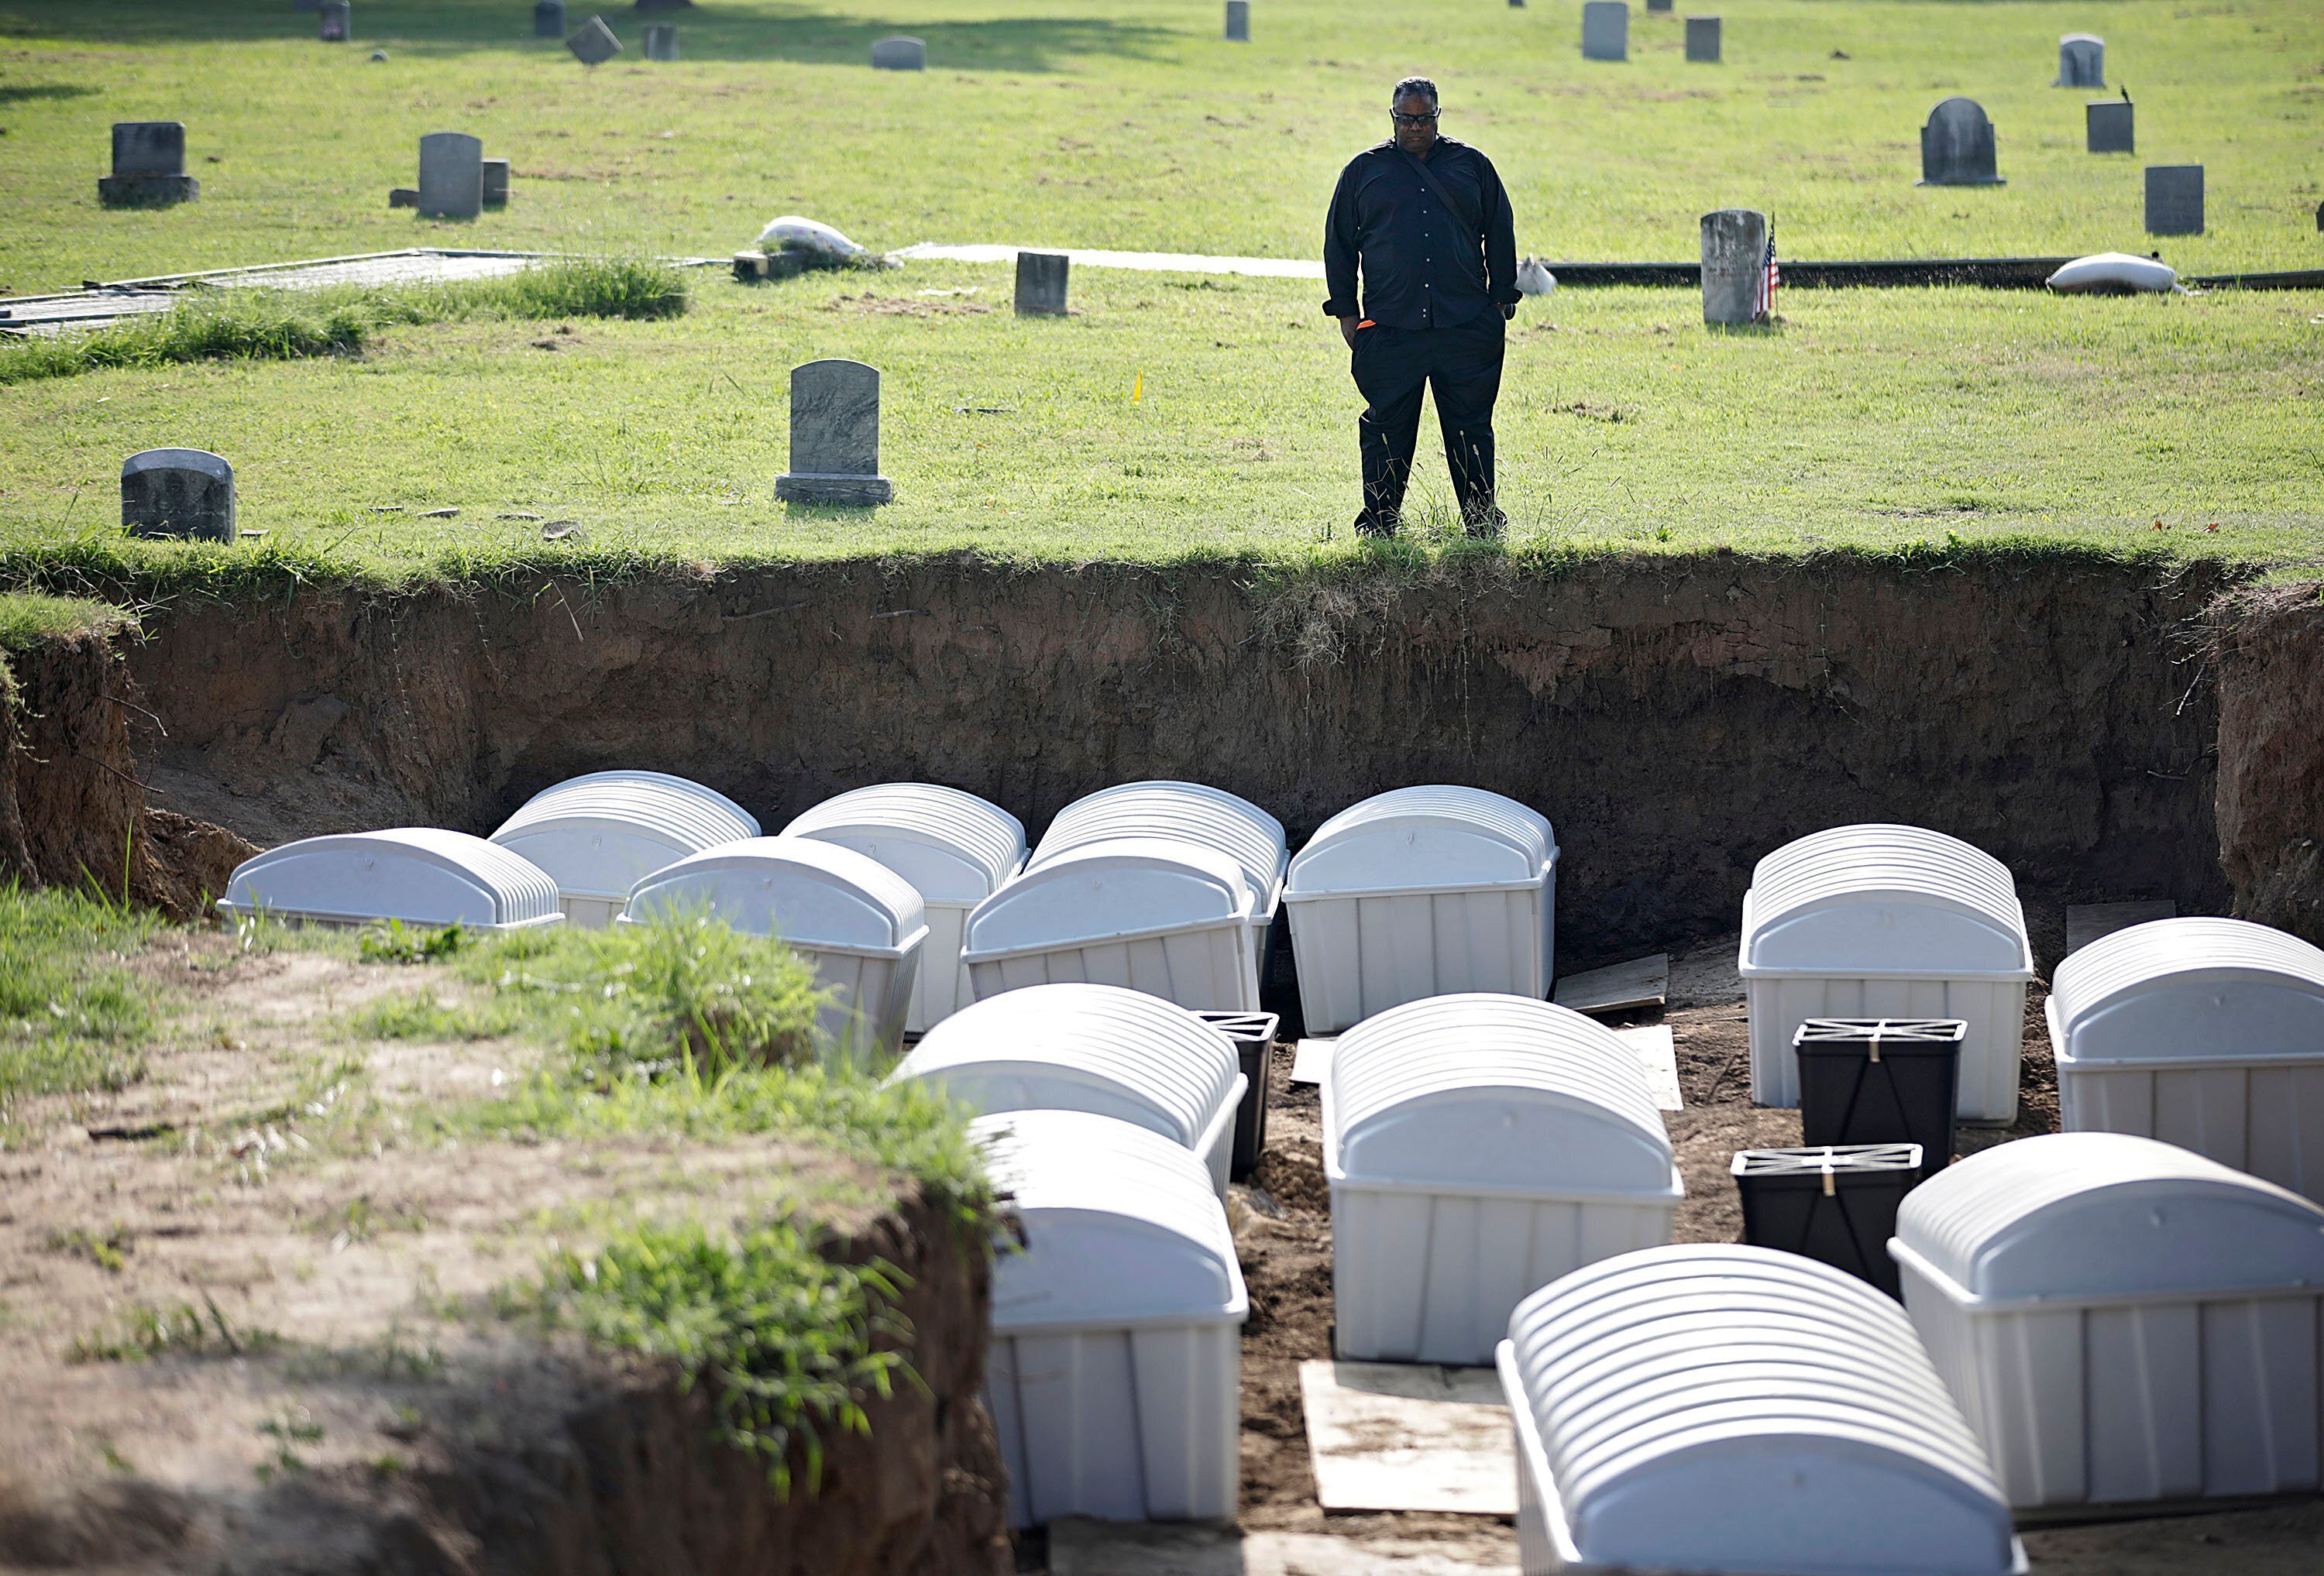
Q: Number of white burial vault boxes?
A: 14